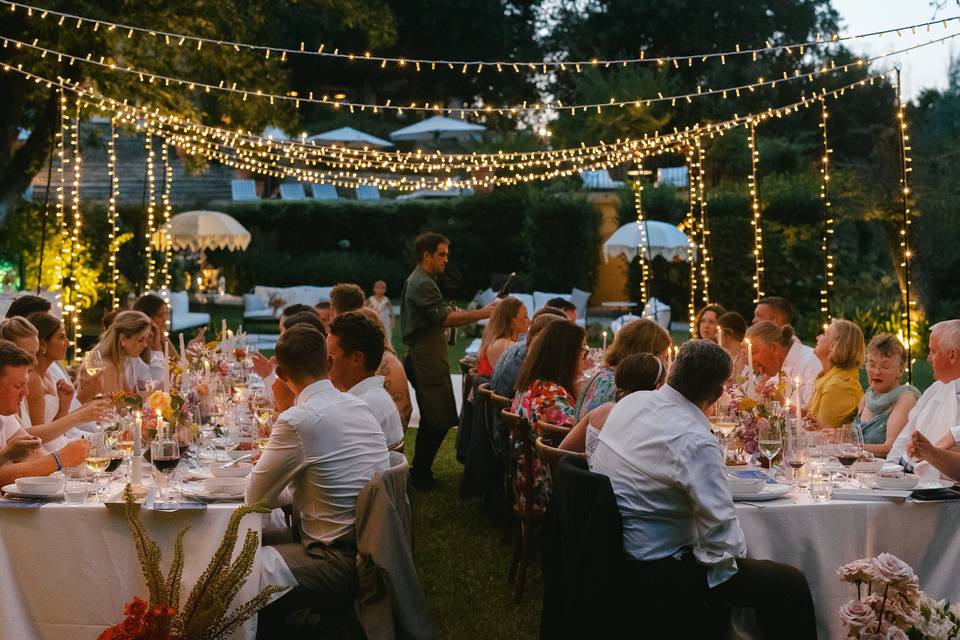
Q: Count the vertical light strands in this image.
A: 11